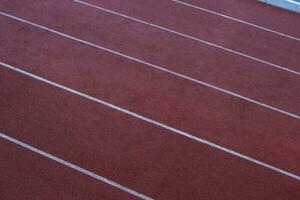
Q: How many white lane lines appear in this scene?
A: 5